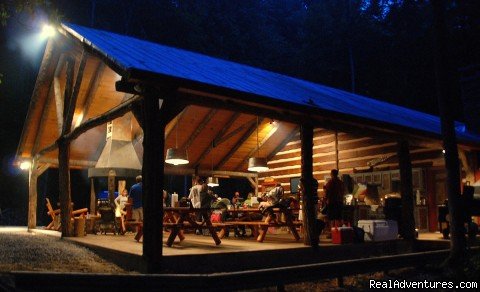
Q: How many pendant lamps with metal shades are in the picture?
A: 3